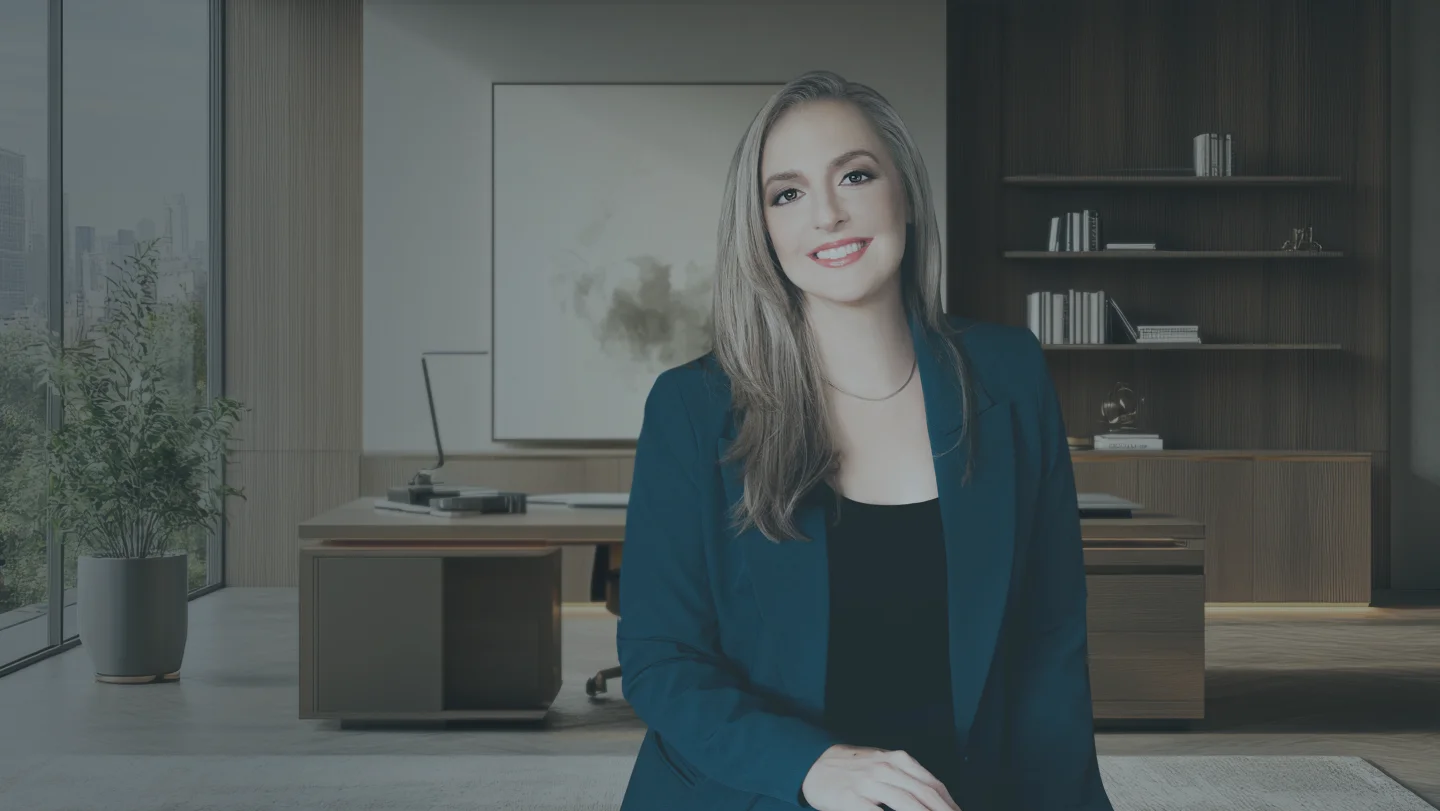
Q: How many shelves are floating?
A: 3